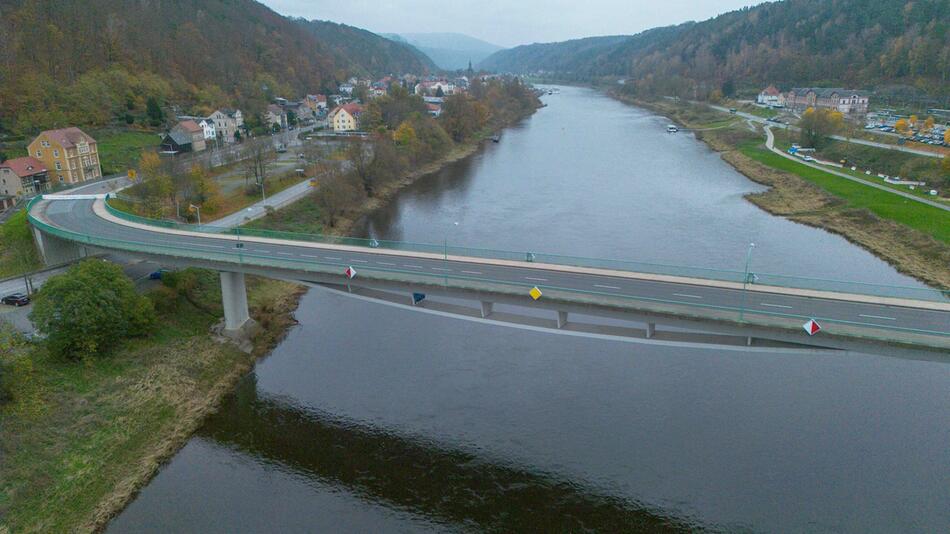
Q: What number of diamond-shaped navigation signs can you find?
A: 3